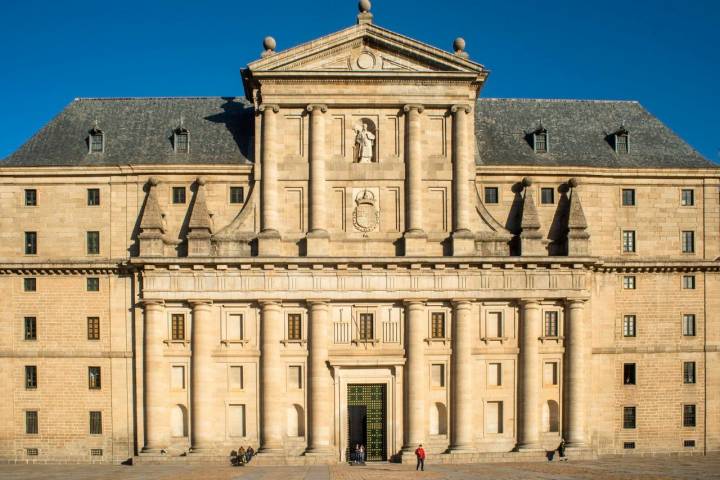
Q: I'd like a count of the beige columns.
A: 12